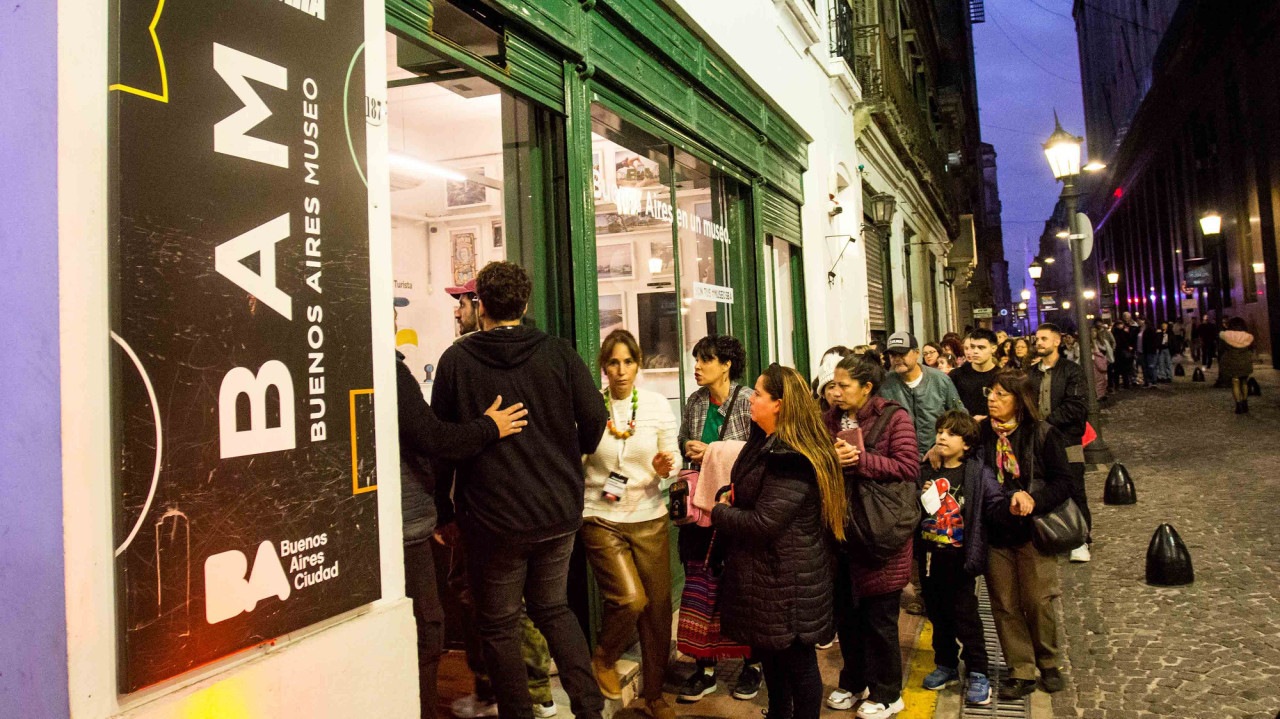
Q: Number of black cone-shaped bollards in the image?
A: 5